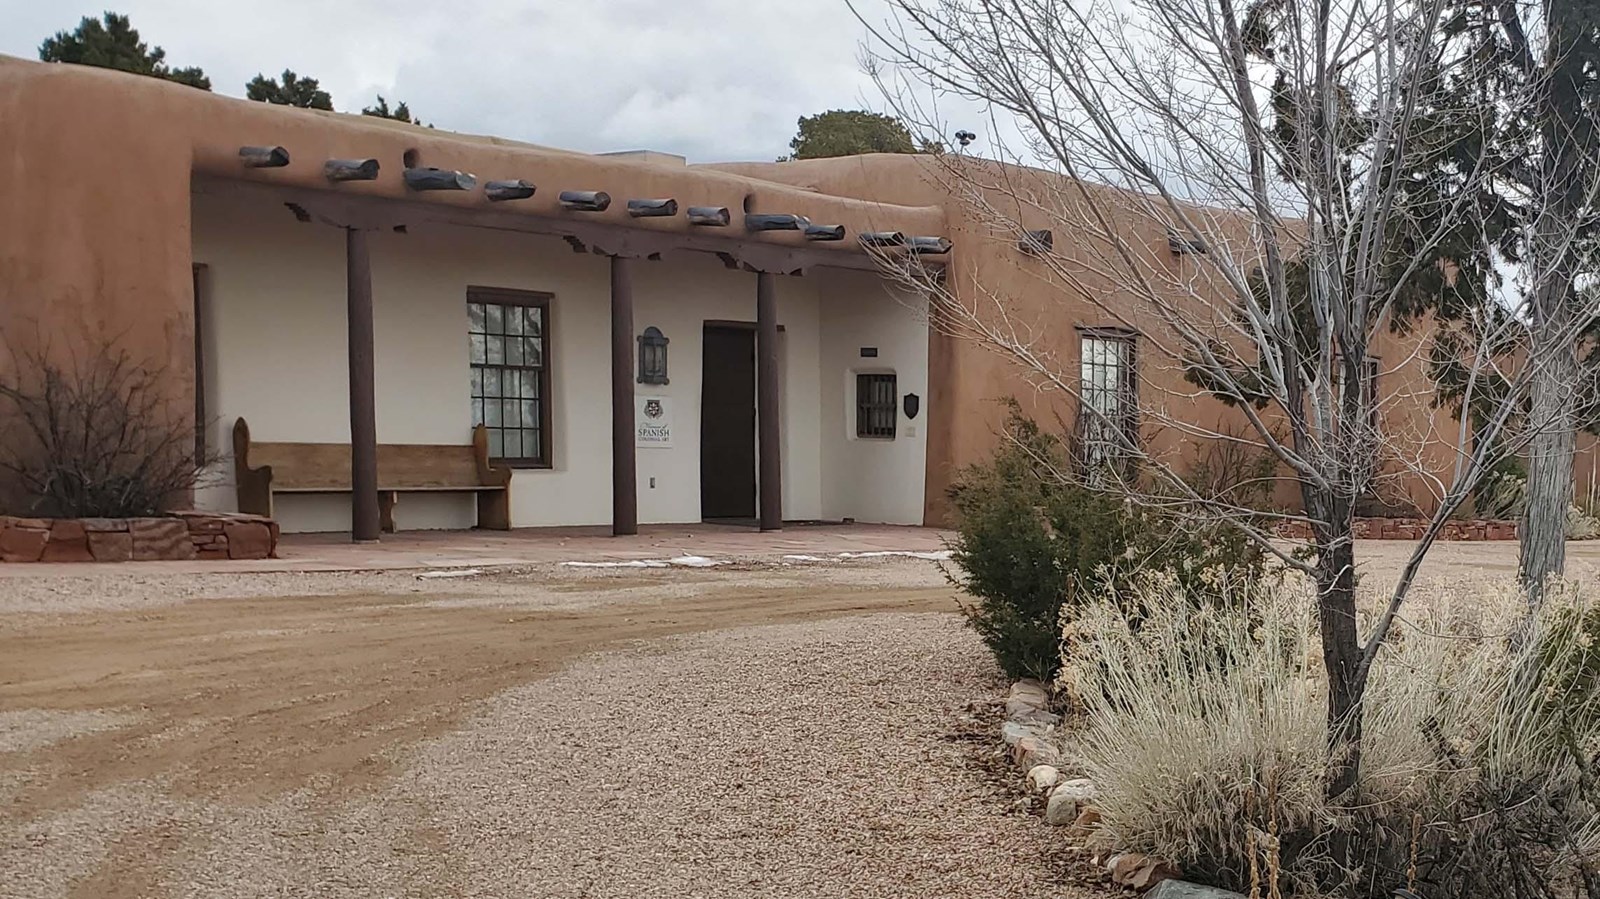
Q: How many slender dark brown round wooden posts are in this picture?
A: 3